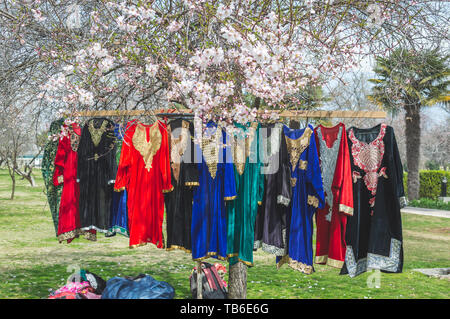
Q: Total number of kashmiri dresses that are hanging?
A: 12